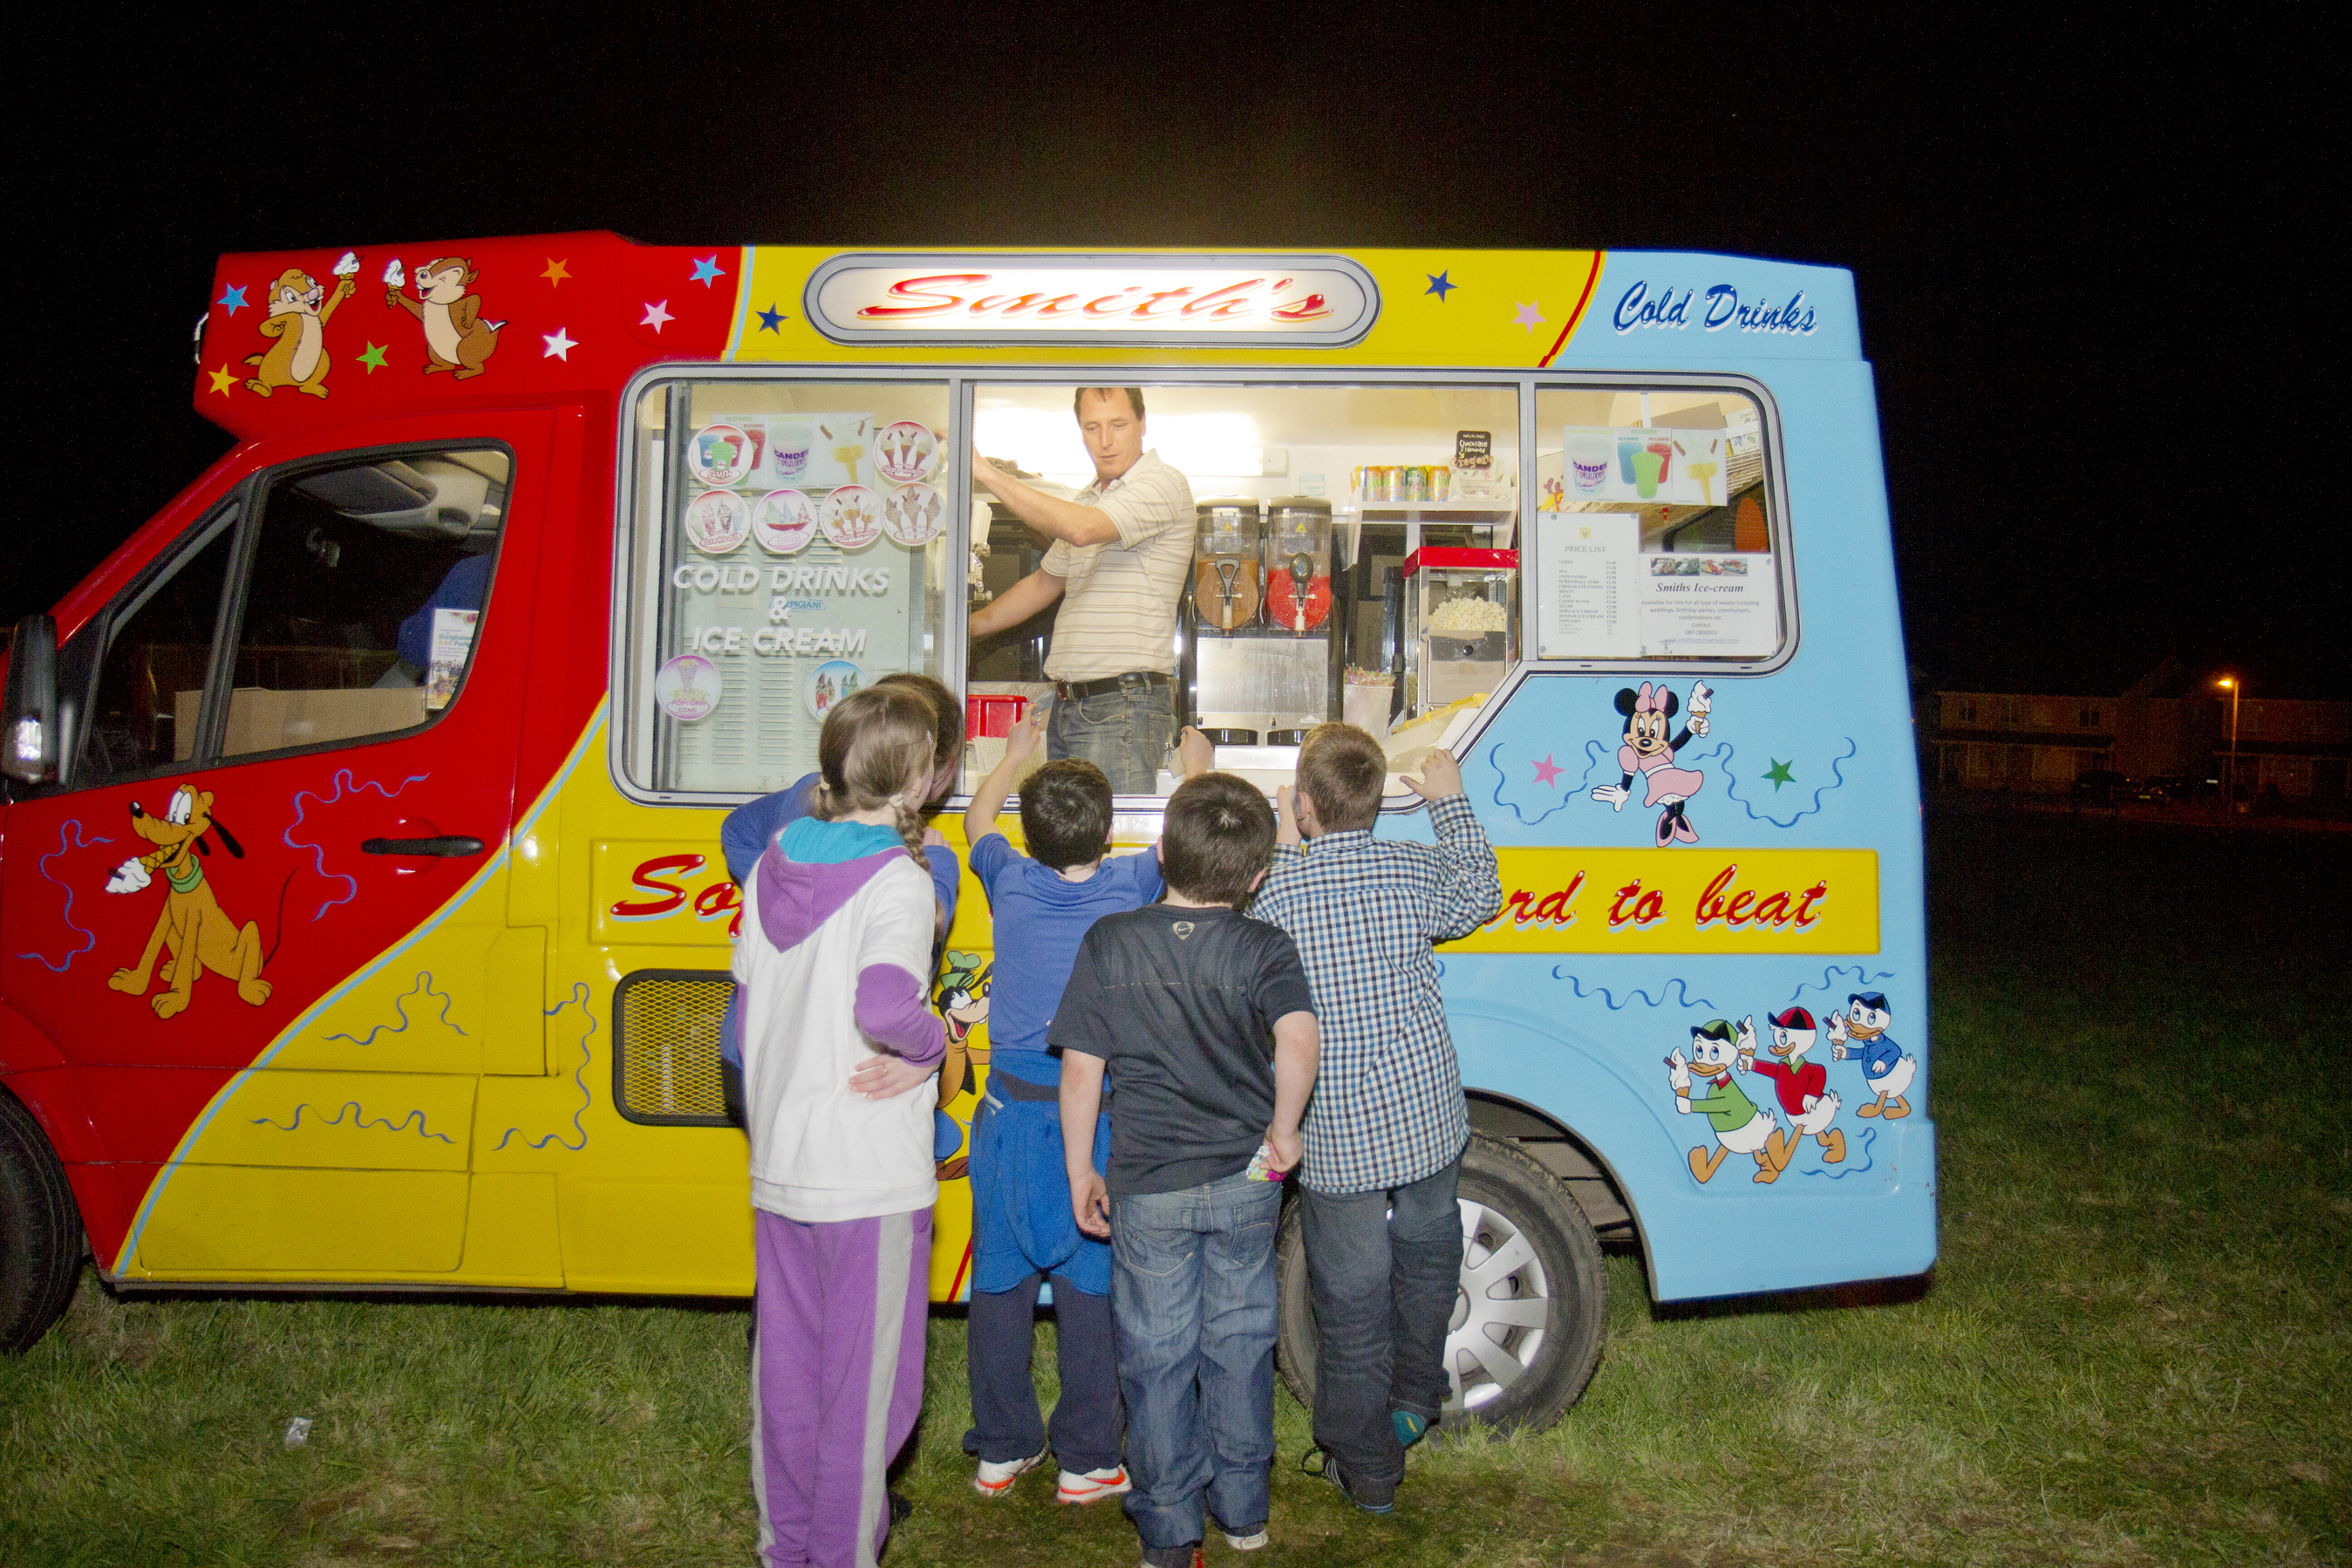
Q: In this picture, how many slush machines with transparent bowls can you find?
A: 2